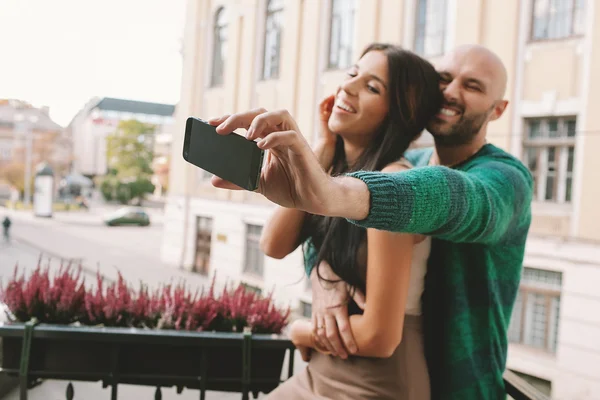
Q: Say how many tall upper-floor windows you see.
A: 5